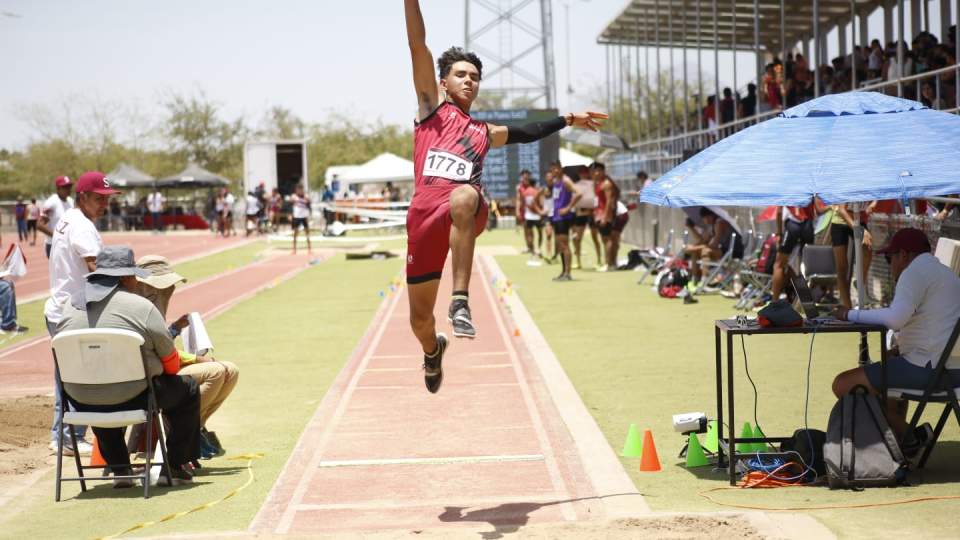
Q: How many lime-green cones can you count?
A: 5